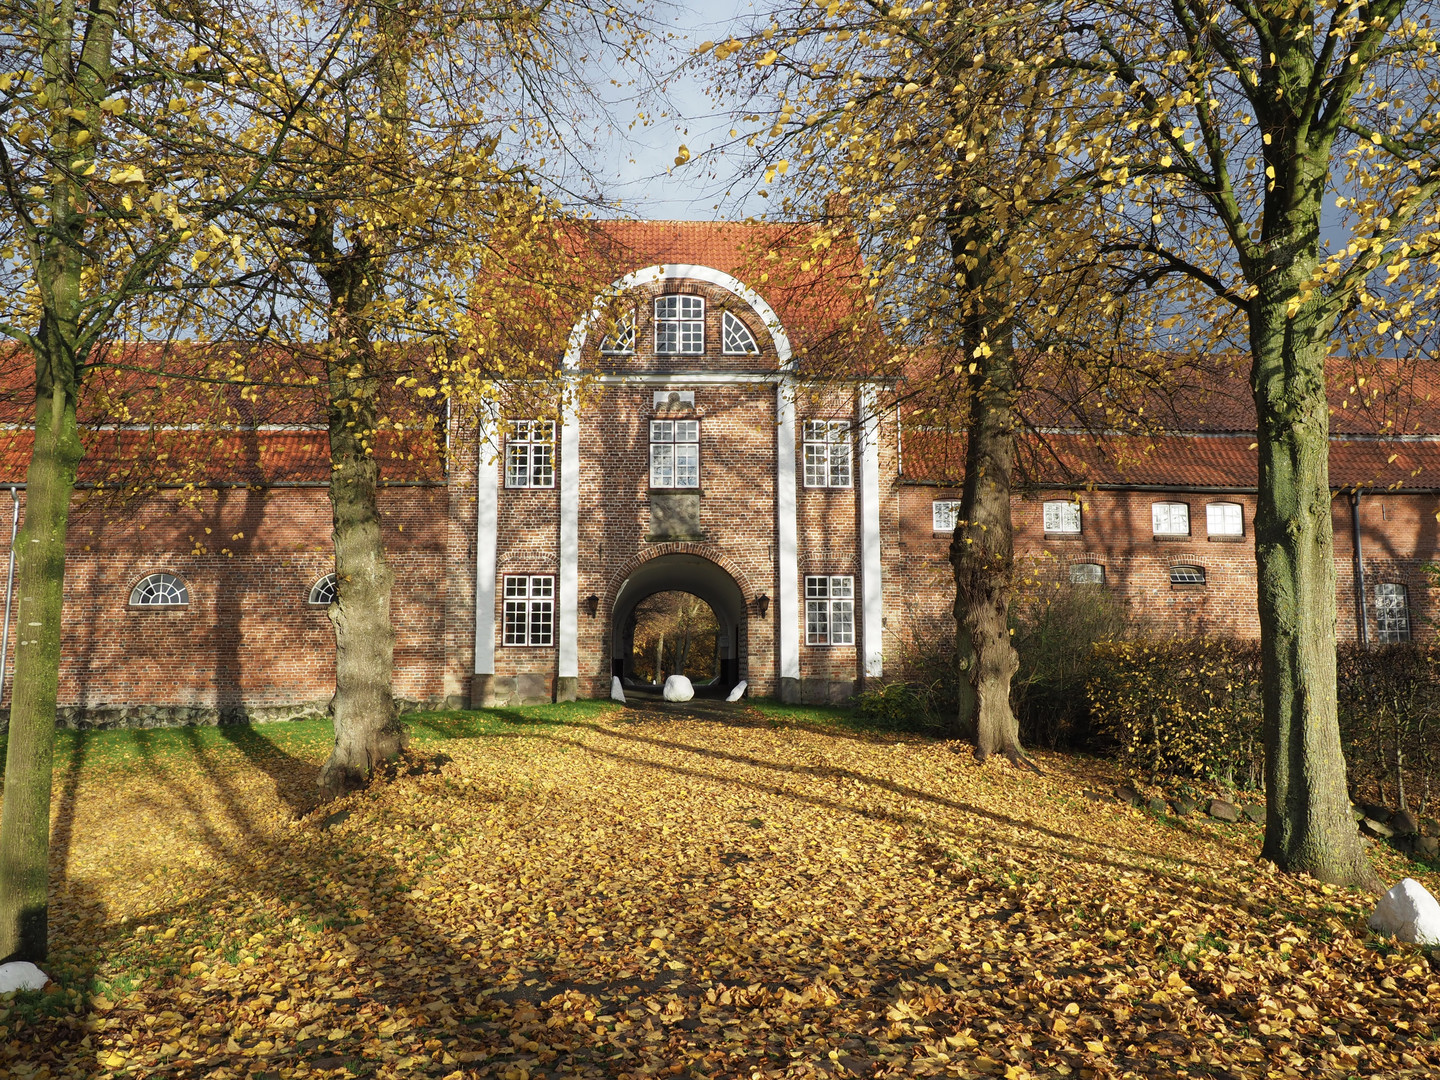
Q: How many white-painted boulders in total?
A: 5